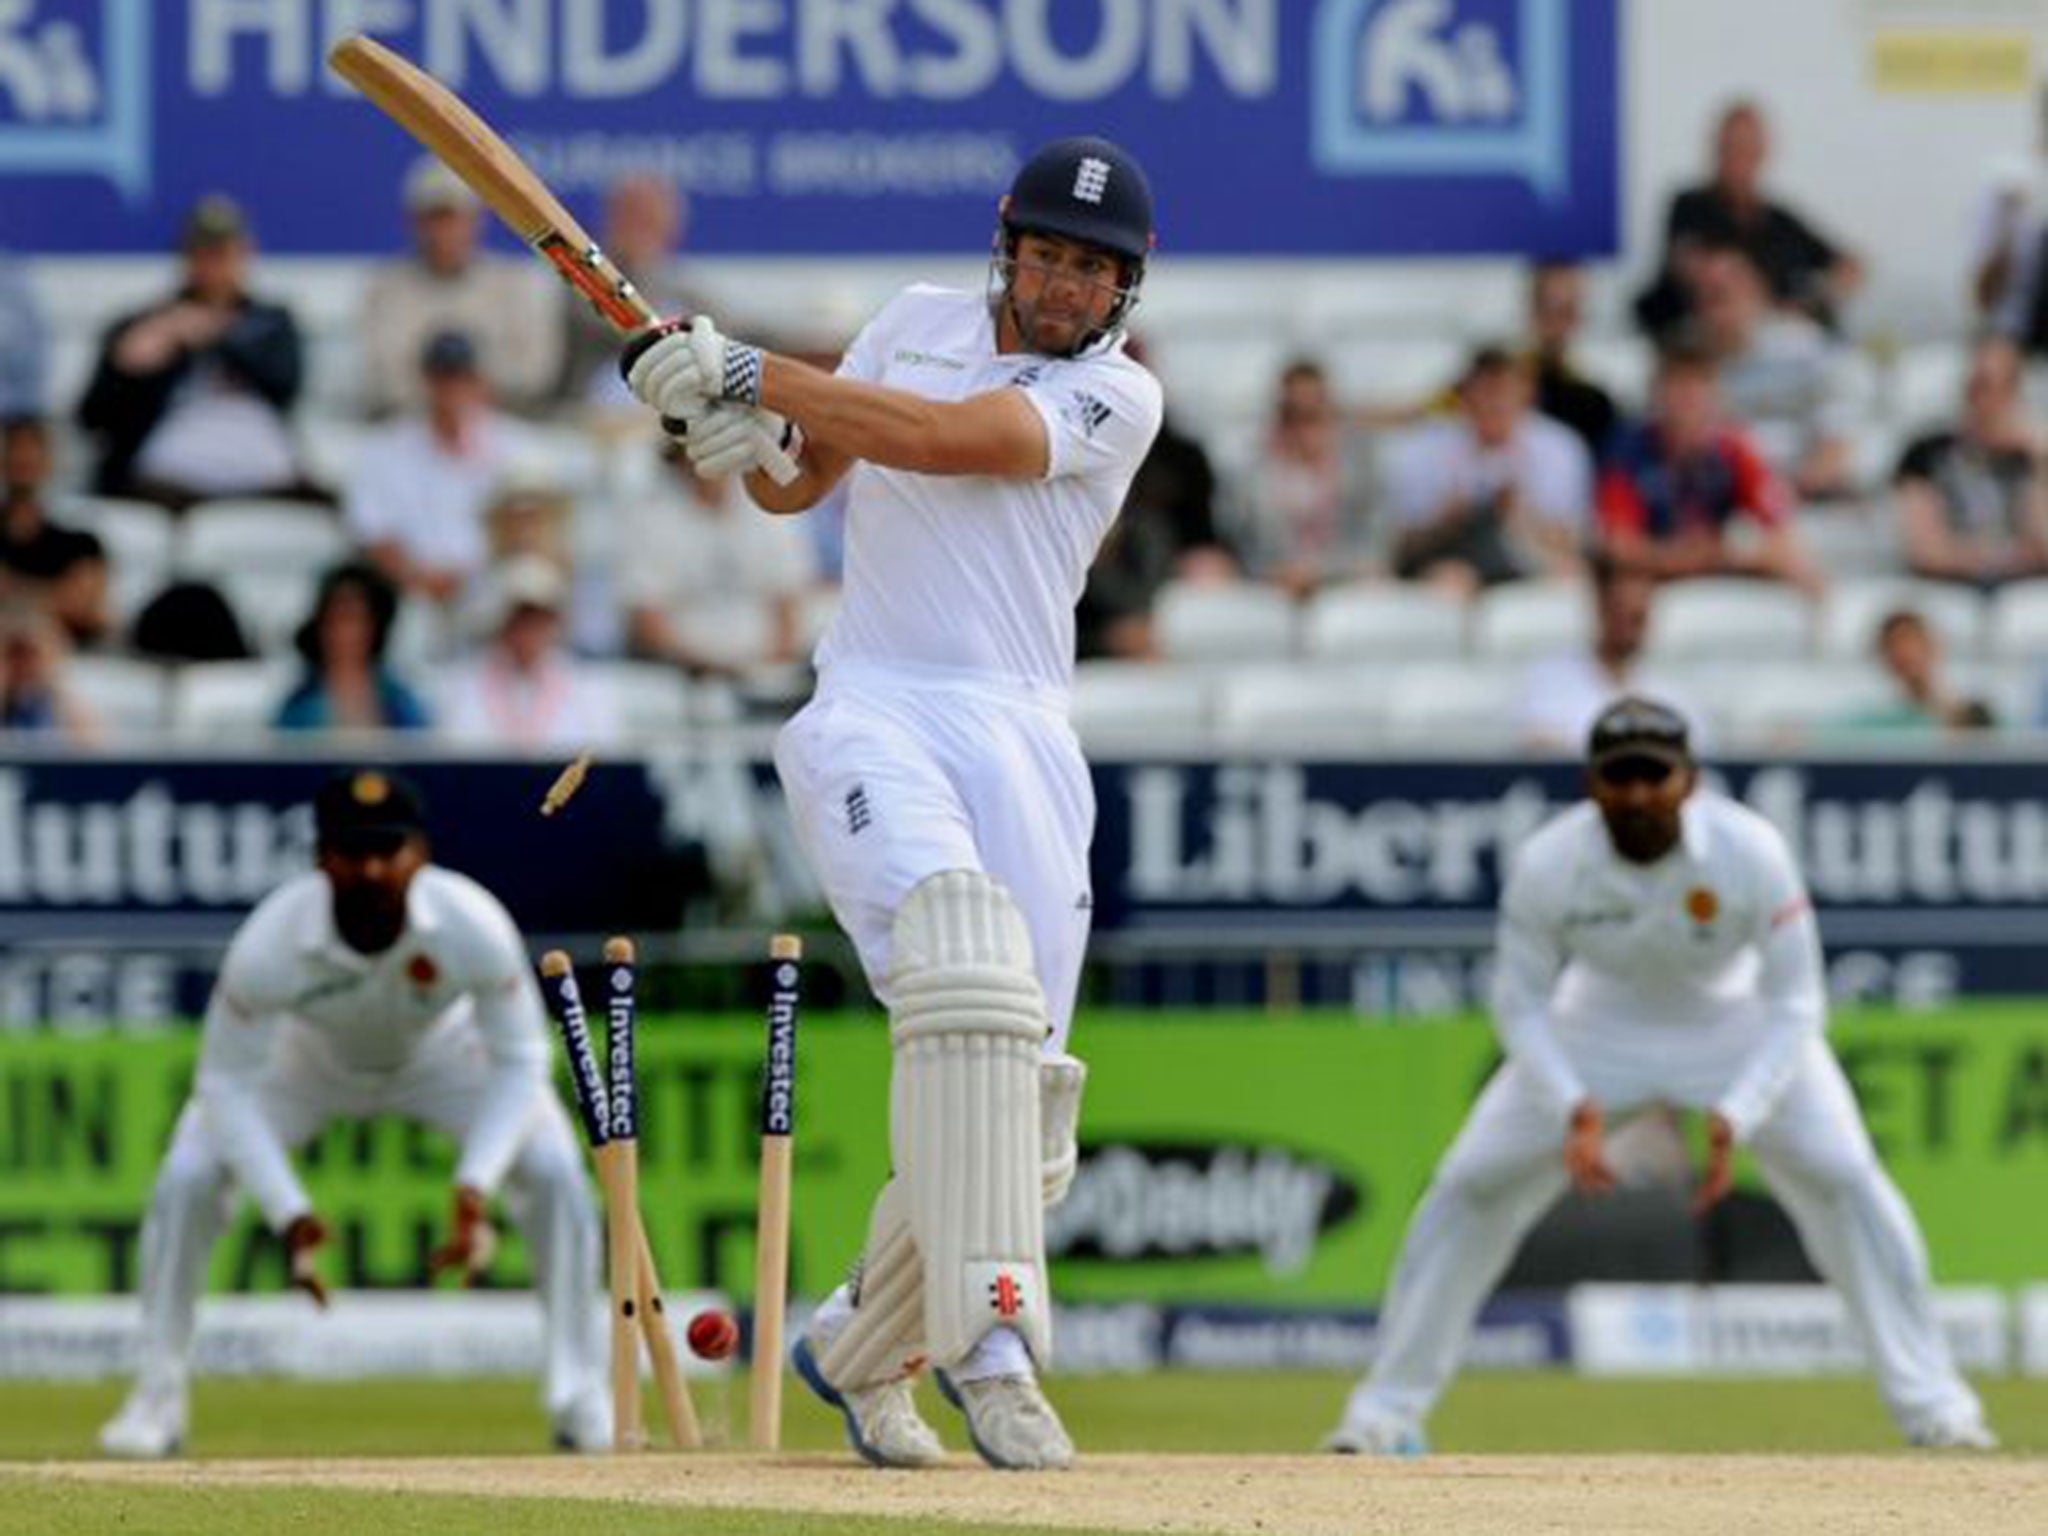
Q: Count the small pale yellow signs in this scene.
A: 1